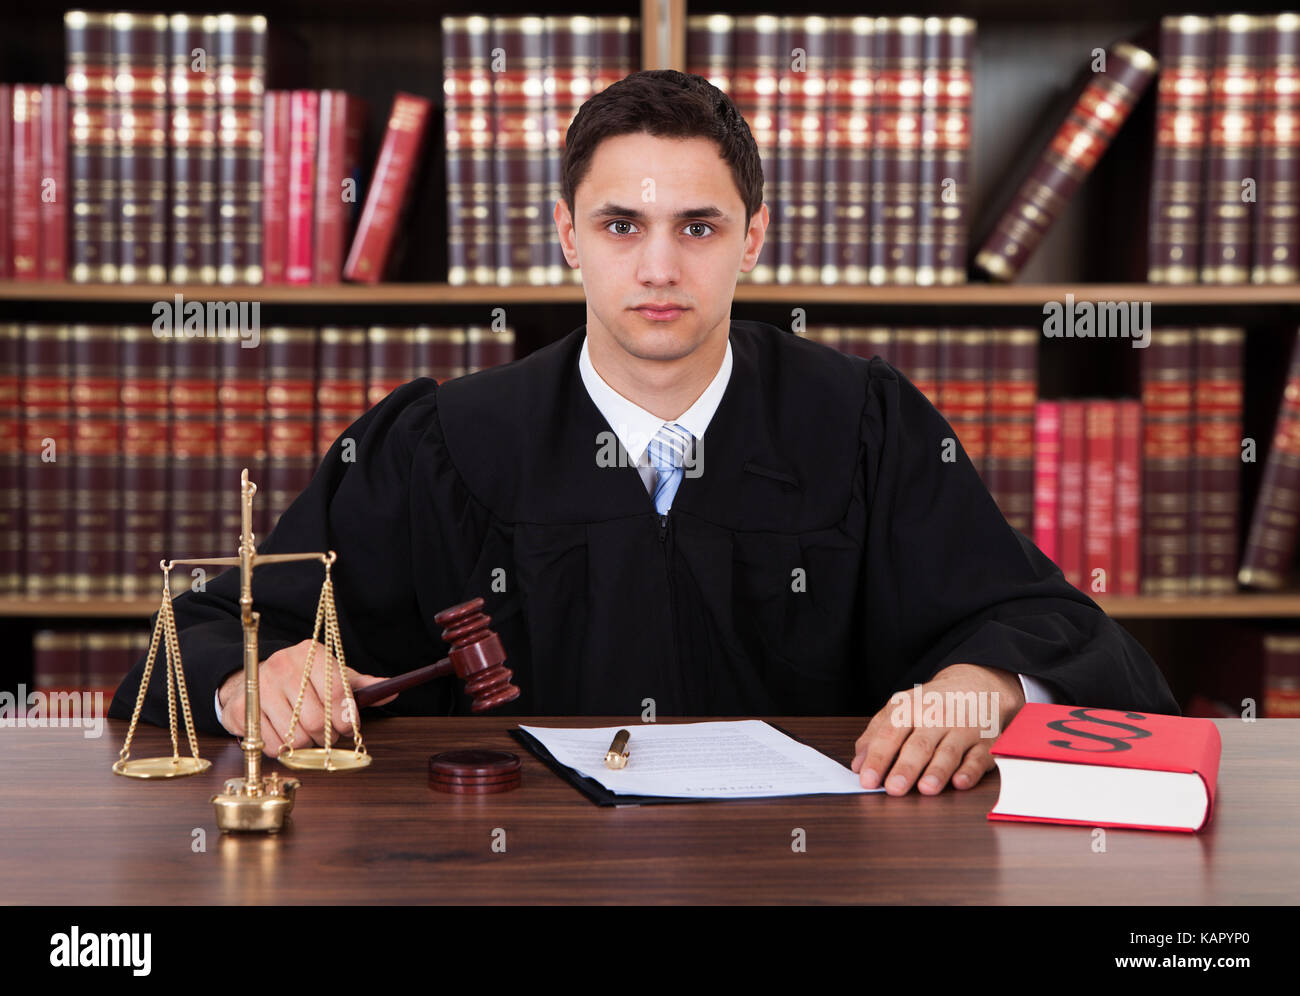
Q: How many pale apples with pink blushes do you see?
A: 0